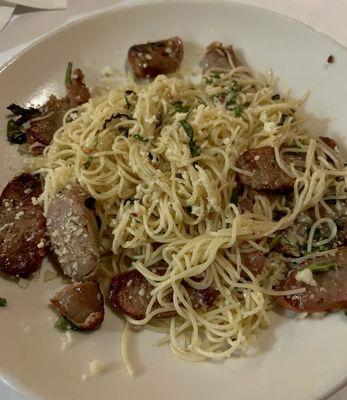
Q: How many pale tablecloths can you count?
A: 1